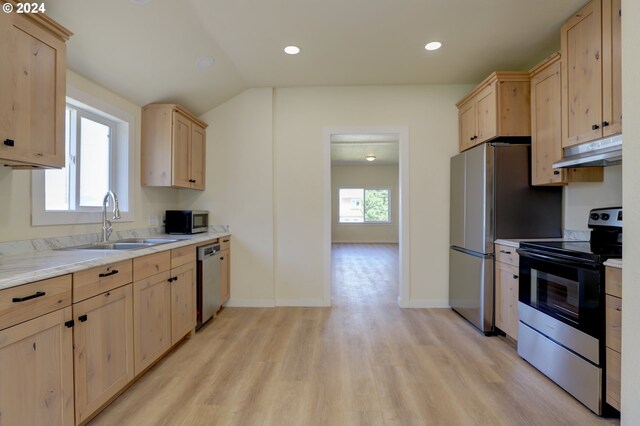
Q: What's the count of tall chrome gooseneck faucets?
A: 1